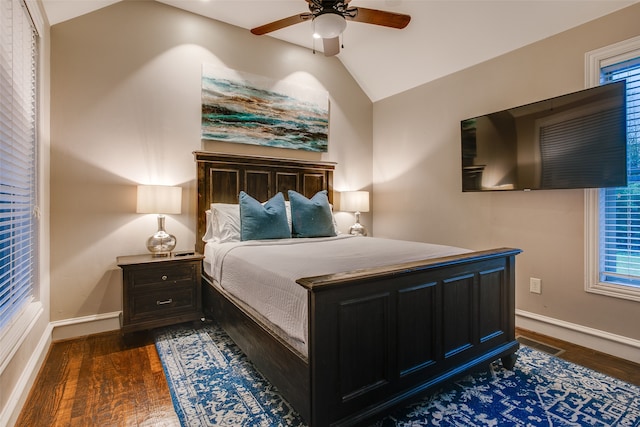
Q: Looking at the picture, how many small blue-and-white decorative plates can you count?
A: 0